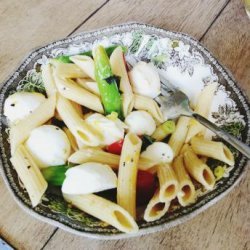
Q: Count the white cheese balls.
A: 7